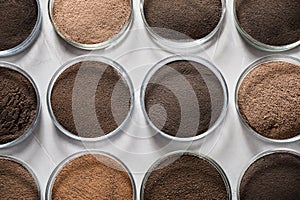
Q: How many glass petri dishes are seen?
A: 12